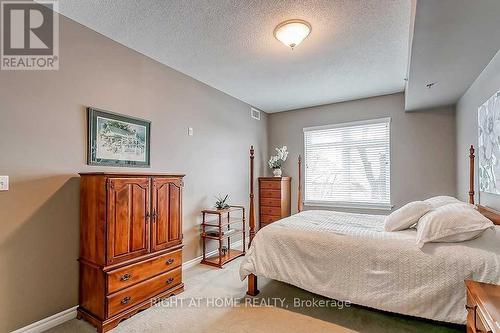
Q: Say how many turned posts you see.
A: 3